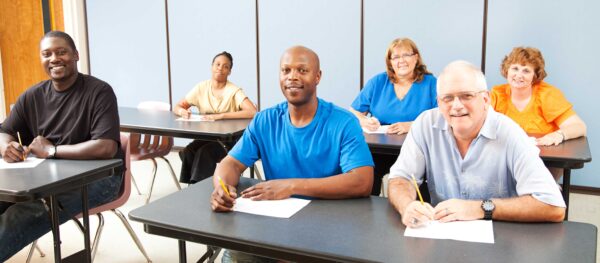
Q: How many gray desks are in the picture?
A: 4